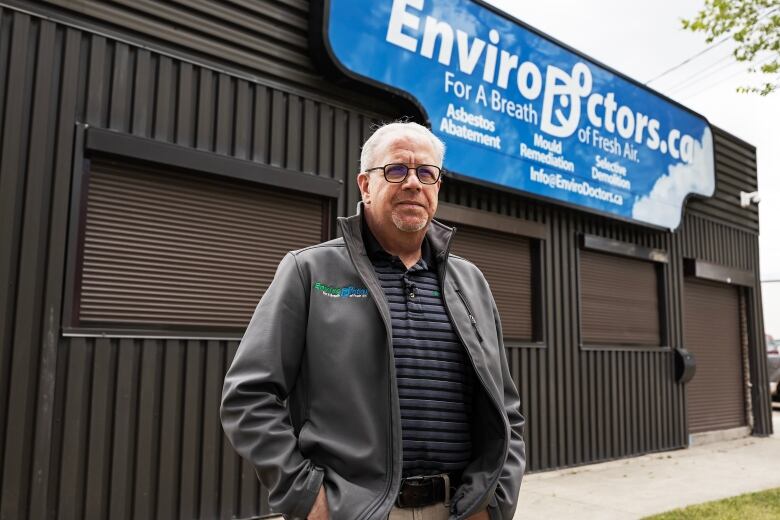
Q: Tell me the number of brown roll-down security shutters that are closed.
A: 4